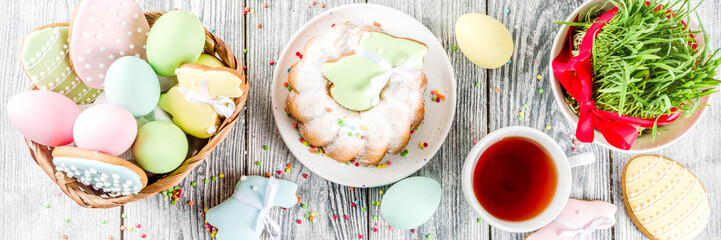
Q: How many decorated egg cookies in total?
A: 4